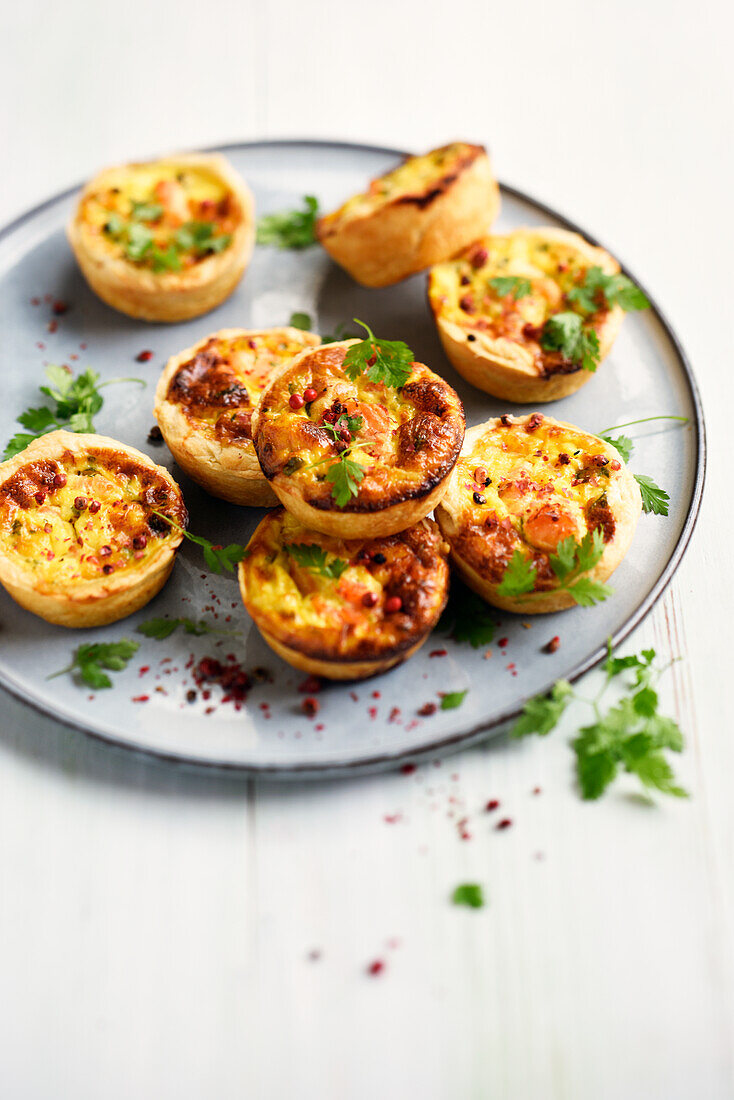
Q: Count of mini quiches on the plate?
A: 8